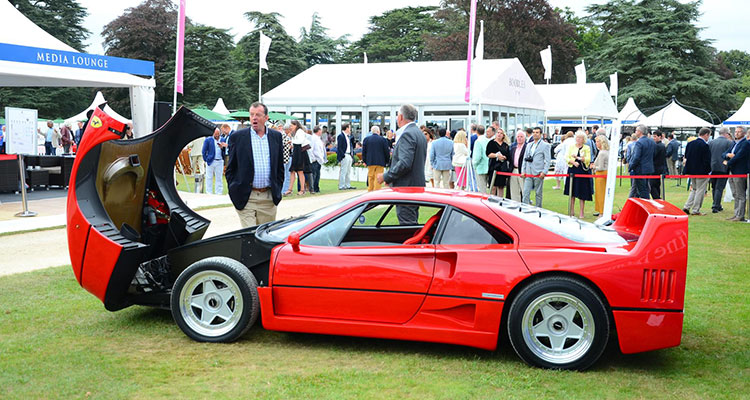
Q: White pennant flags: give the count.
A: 5